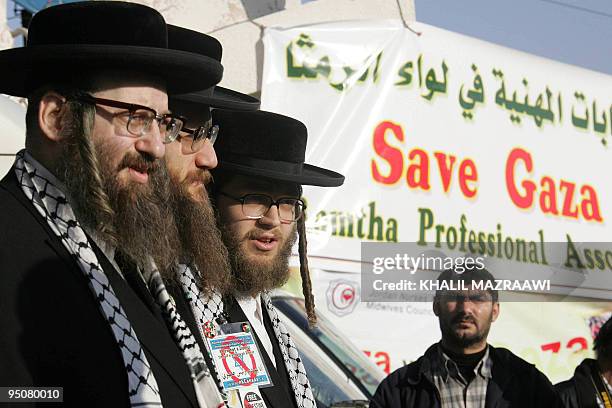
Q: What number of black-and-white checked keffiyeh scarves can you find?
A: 3